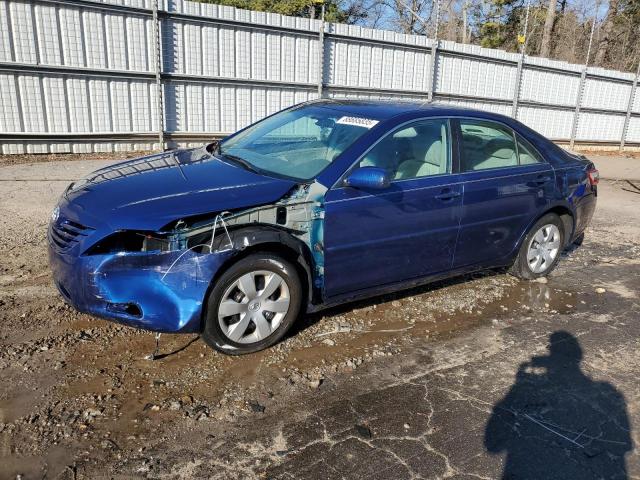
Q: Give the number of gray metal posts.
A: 6